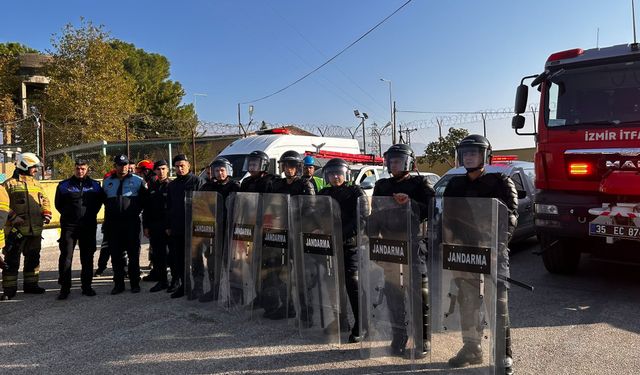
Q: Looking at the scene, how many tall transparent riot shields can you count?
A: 6